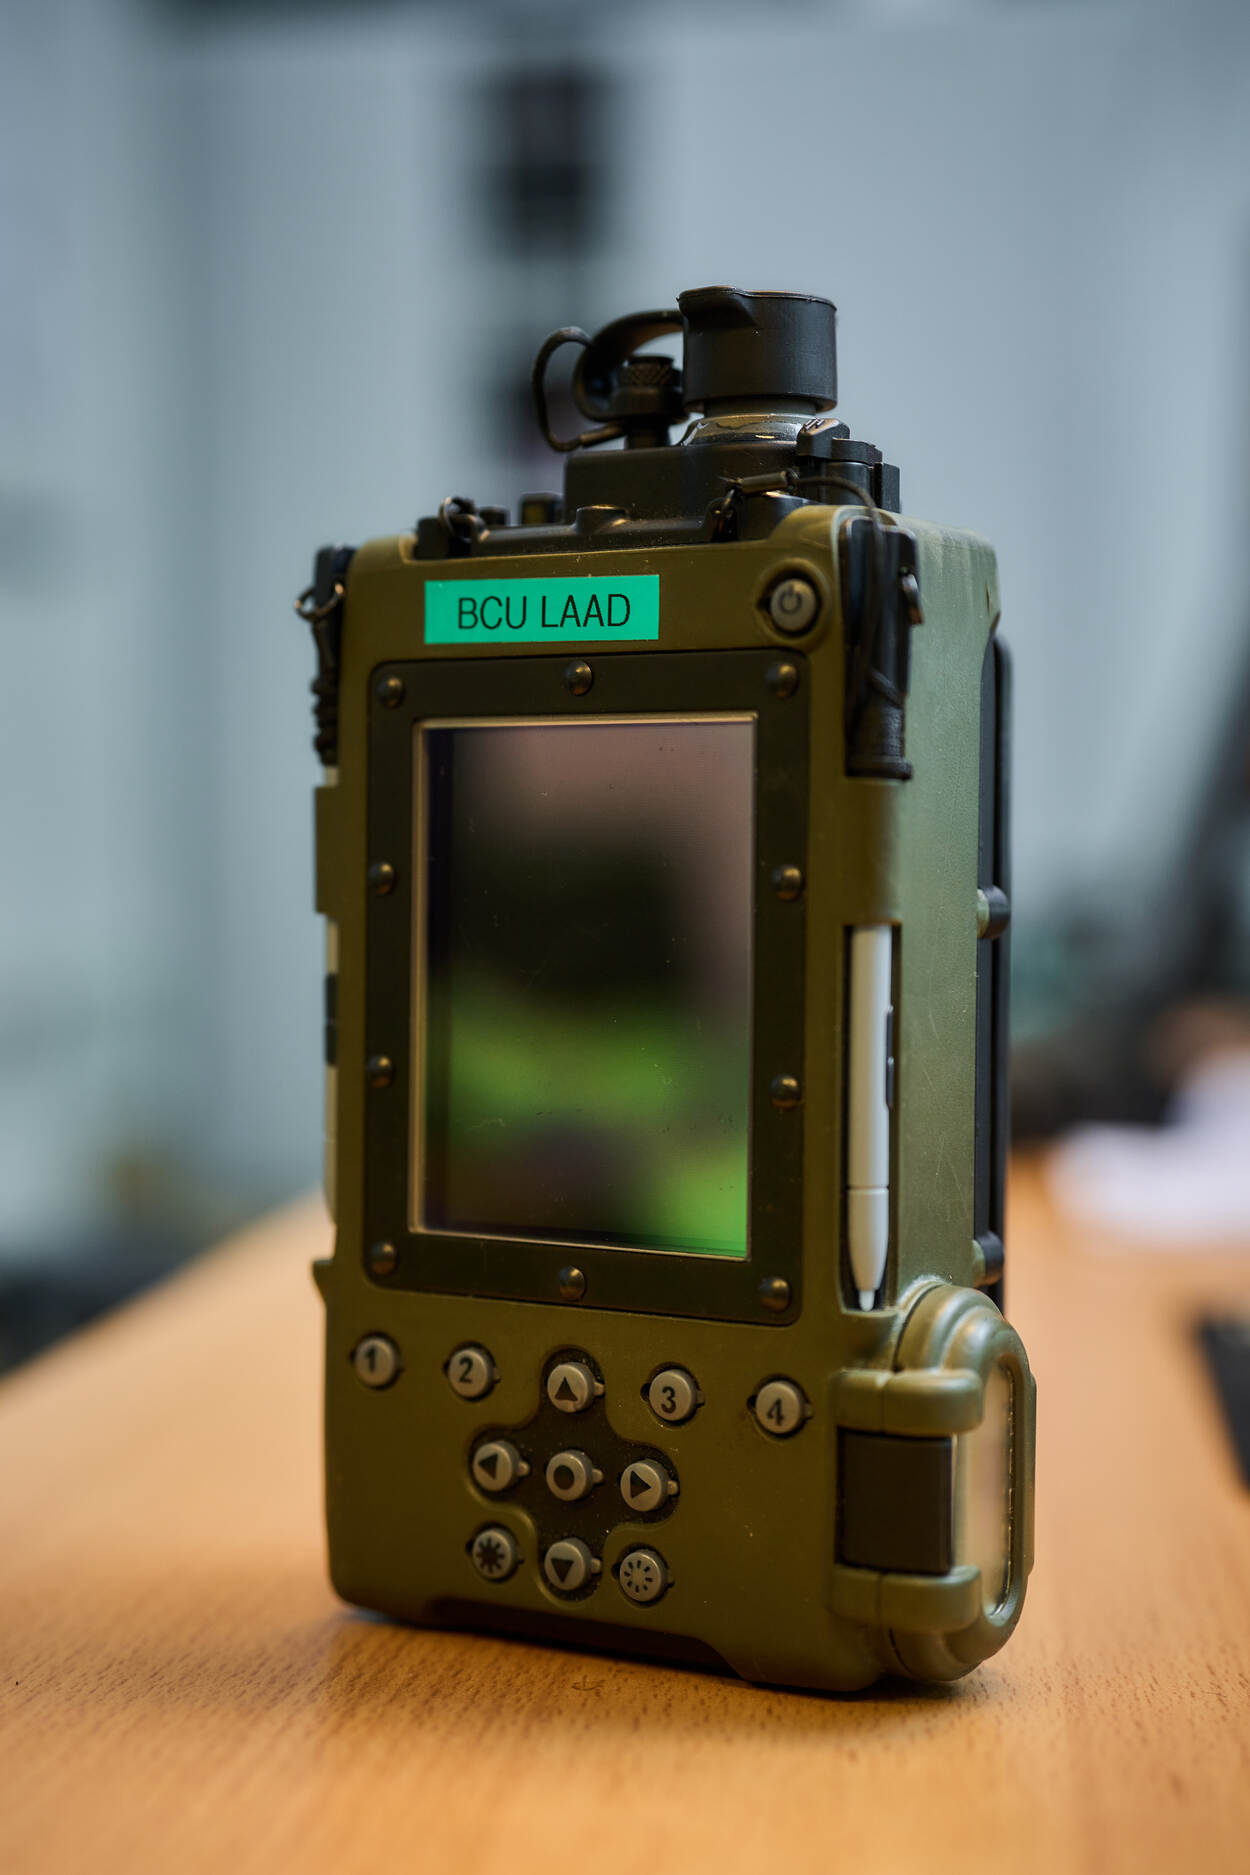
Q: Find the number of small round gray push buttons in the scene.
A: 12